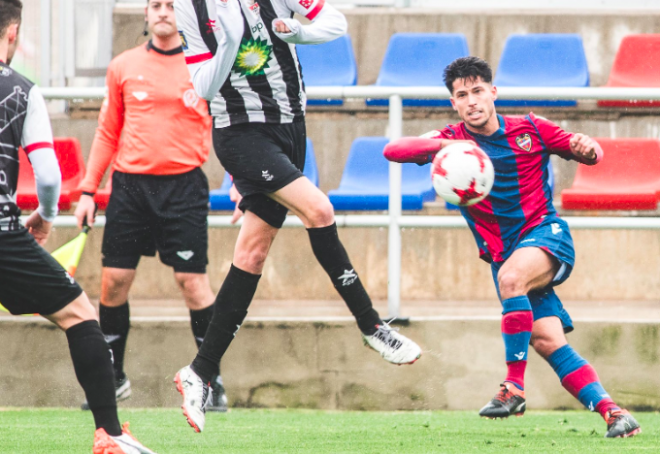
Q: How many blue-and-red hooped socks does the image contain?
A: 2